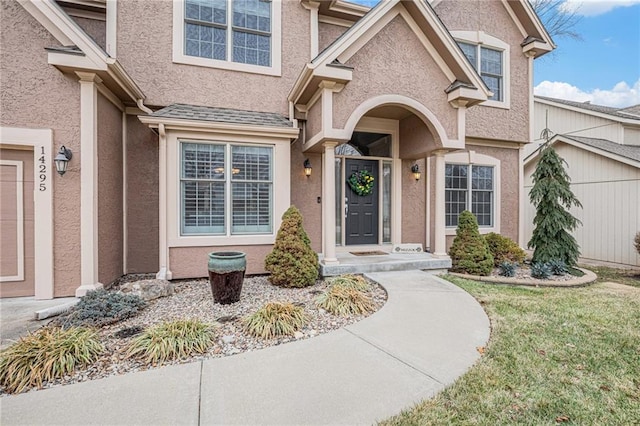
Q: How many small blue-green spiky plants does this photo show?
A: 3